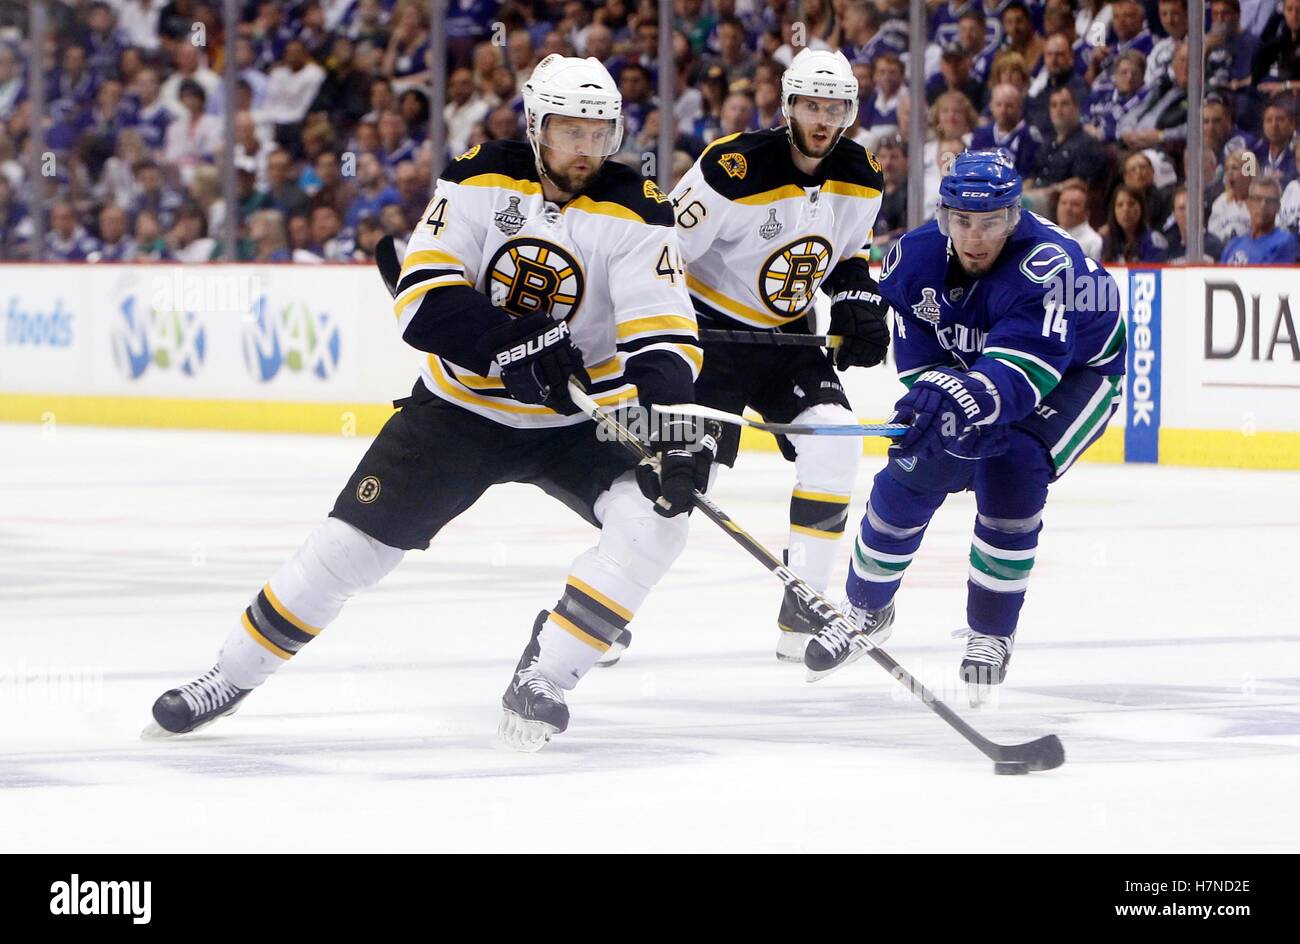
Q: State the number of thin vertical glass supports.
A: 6